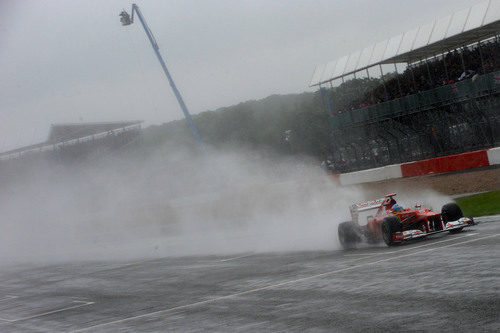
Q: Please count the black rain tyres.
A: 3